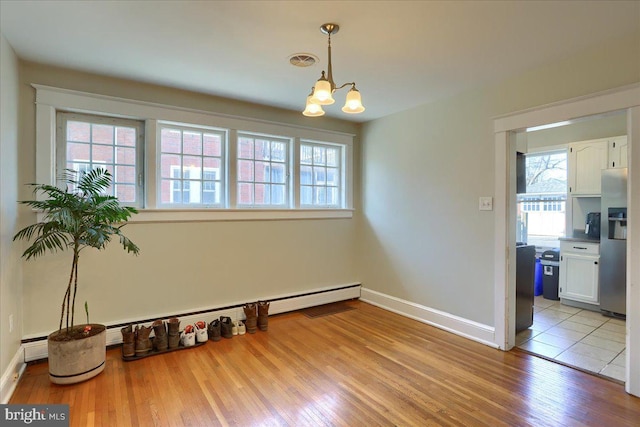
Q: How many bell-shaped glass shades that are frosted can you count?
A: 3